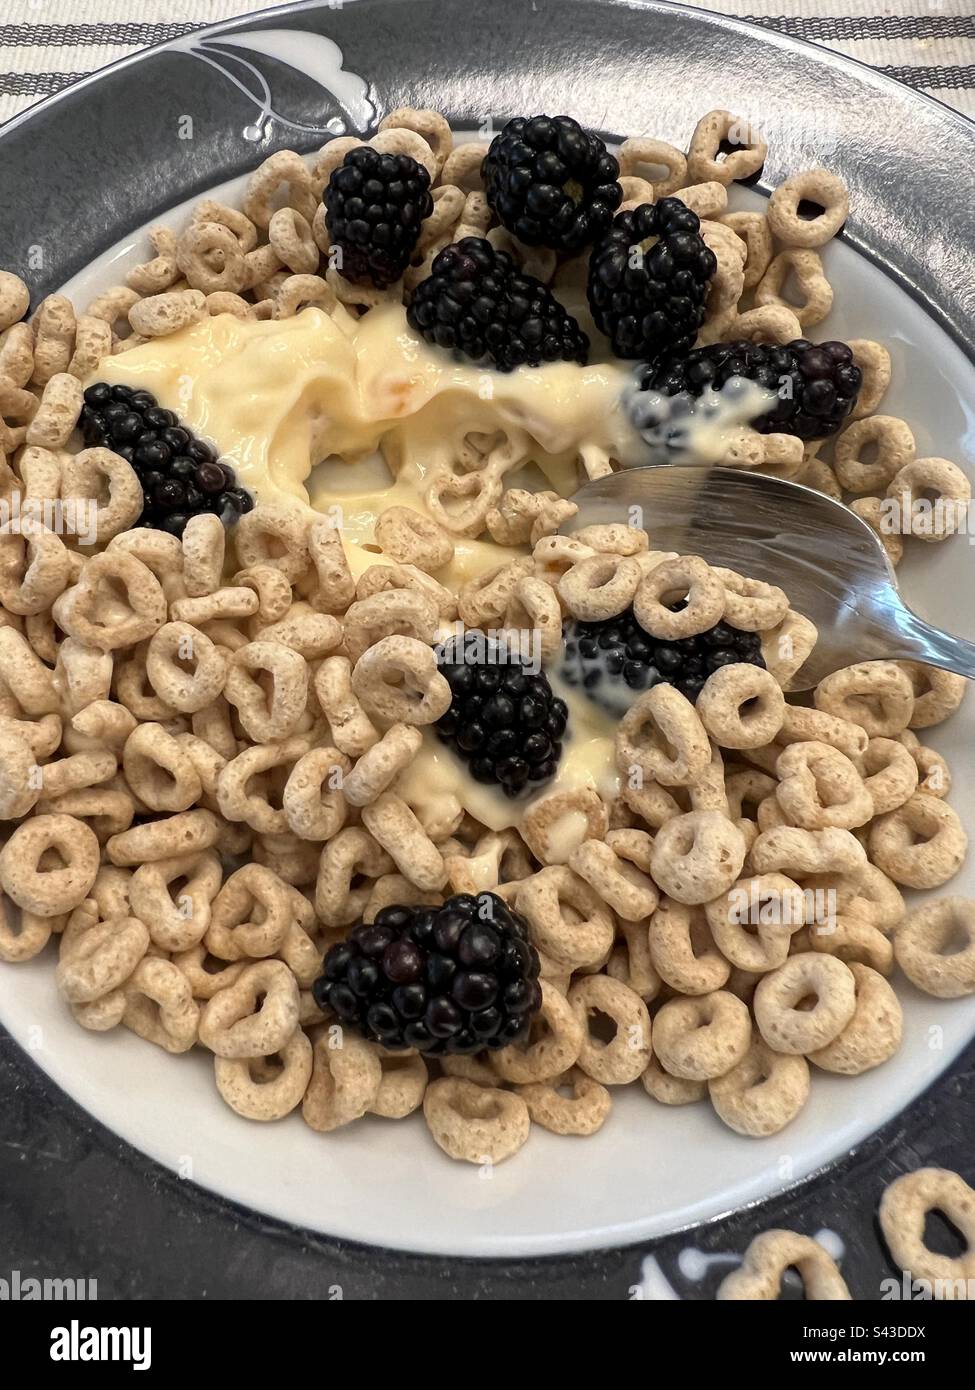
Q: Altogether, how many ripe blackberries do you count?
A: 9